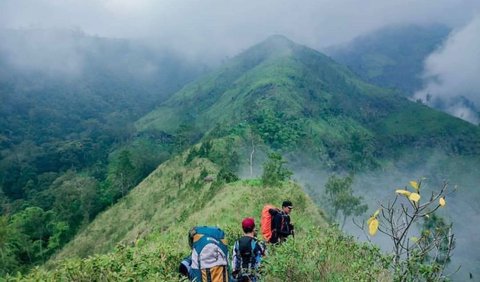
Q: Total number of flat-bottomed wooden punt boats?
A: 0